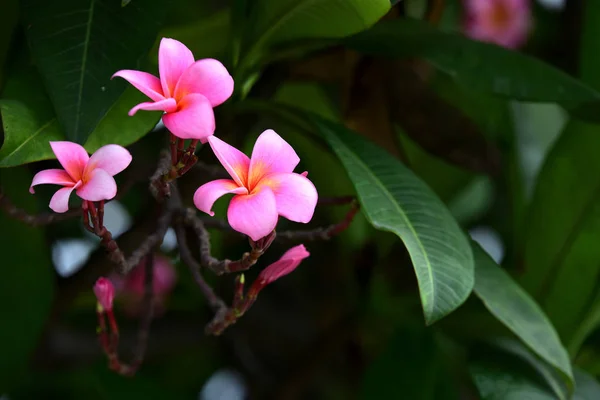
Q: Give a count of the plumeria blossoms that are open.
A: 3